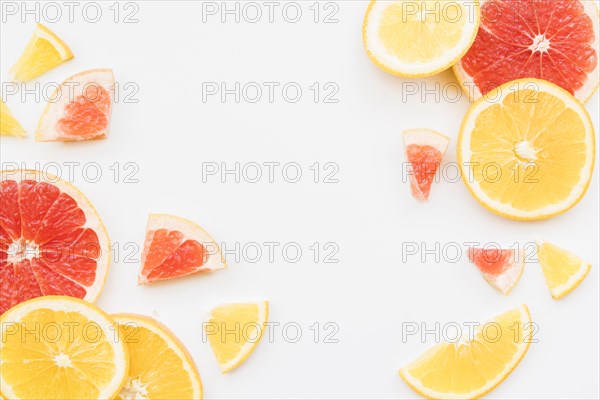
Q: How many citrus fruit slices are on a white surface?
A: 15